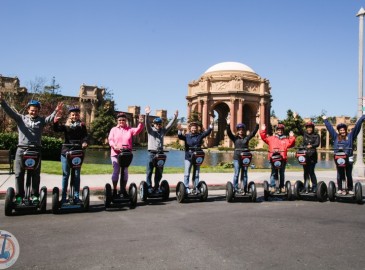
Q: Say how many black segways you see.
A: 9